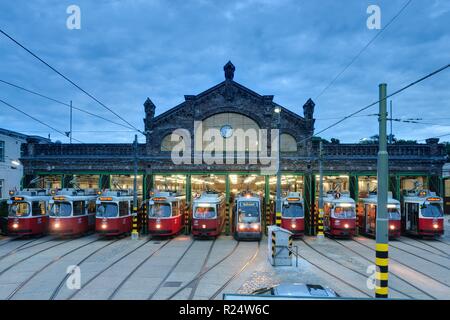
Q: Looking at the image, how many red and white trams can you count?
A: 9